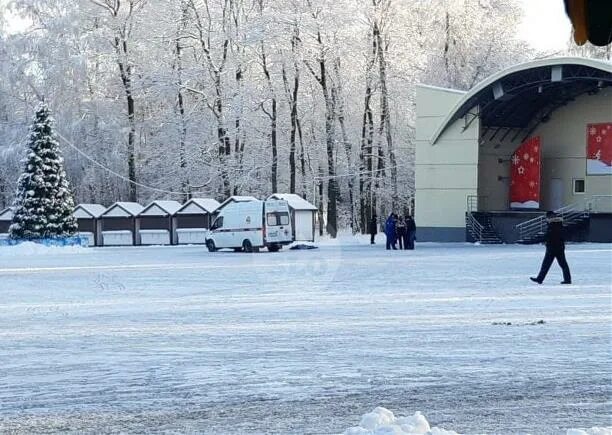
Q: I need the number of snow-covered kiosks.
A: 7